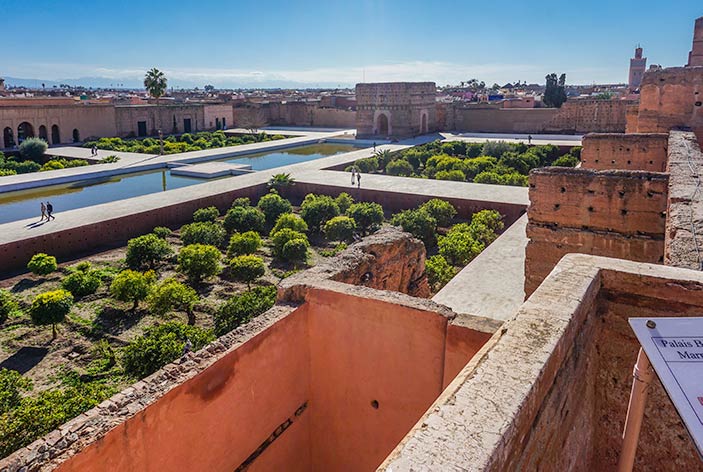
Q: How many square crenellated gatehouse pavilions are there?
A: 1